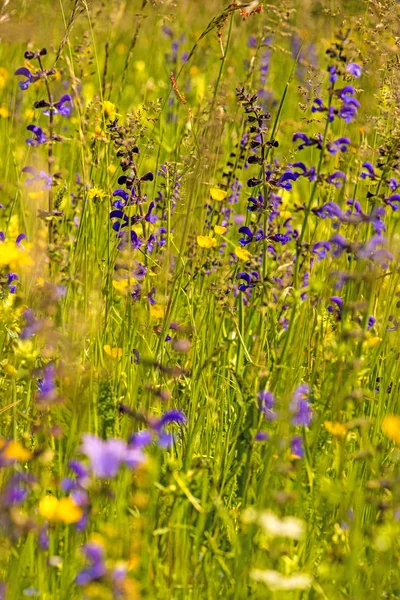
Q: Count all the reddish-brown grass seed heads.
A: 2